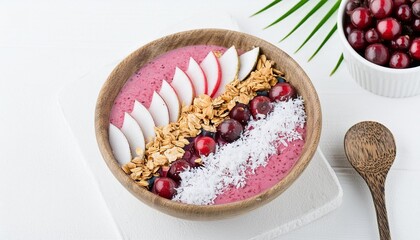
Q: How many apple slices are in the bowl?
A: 10